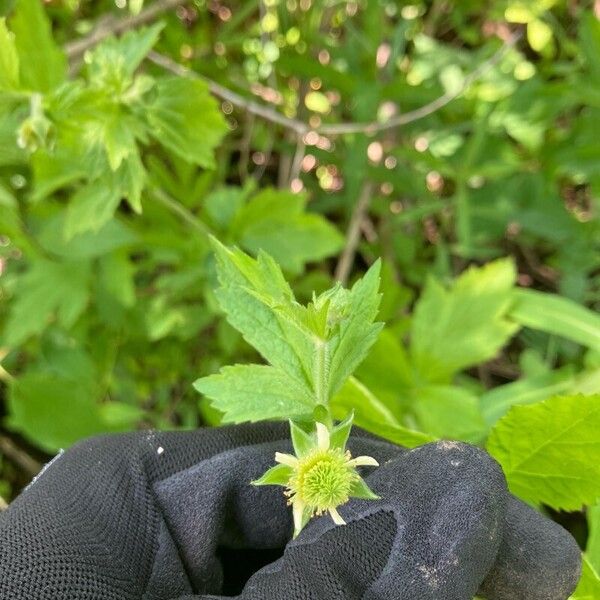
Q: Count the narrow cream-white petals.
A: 5